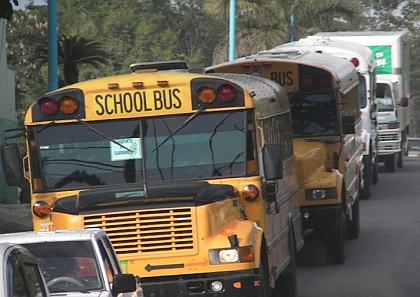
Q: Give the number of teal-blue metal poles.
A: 3